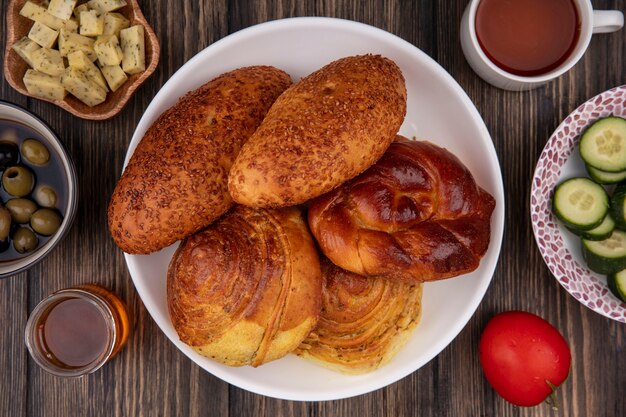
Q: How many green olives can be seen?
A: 7